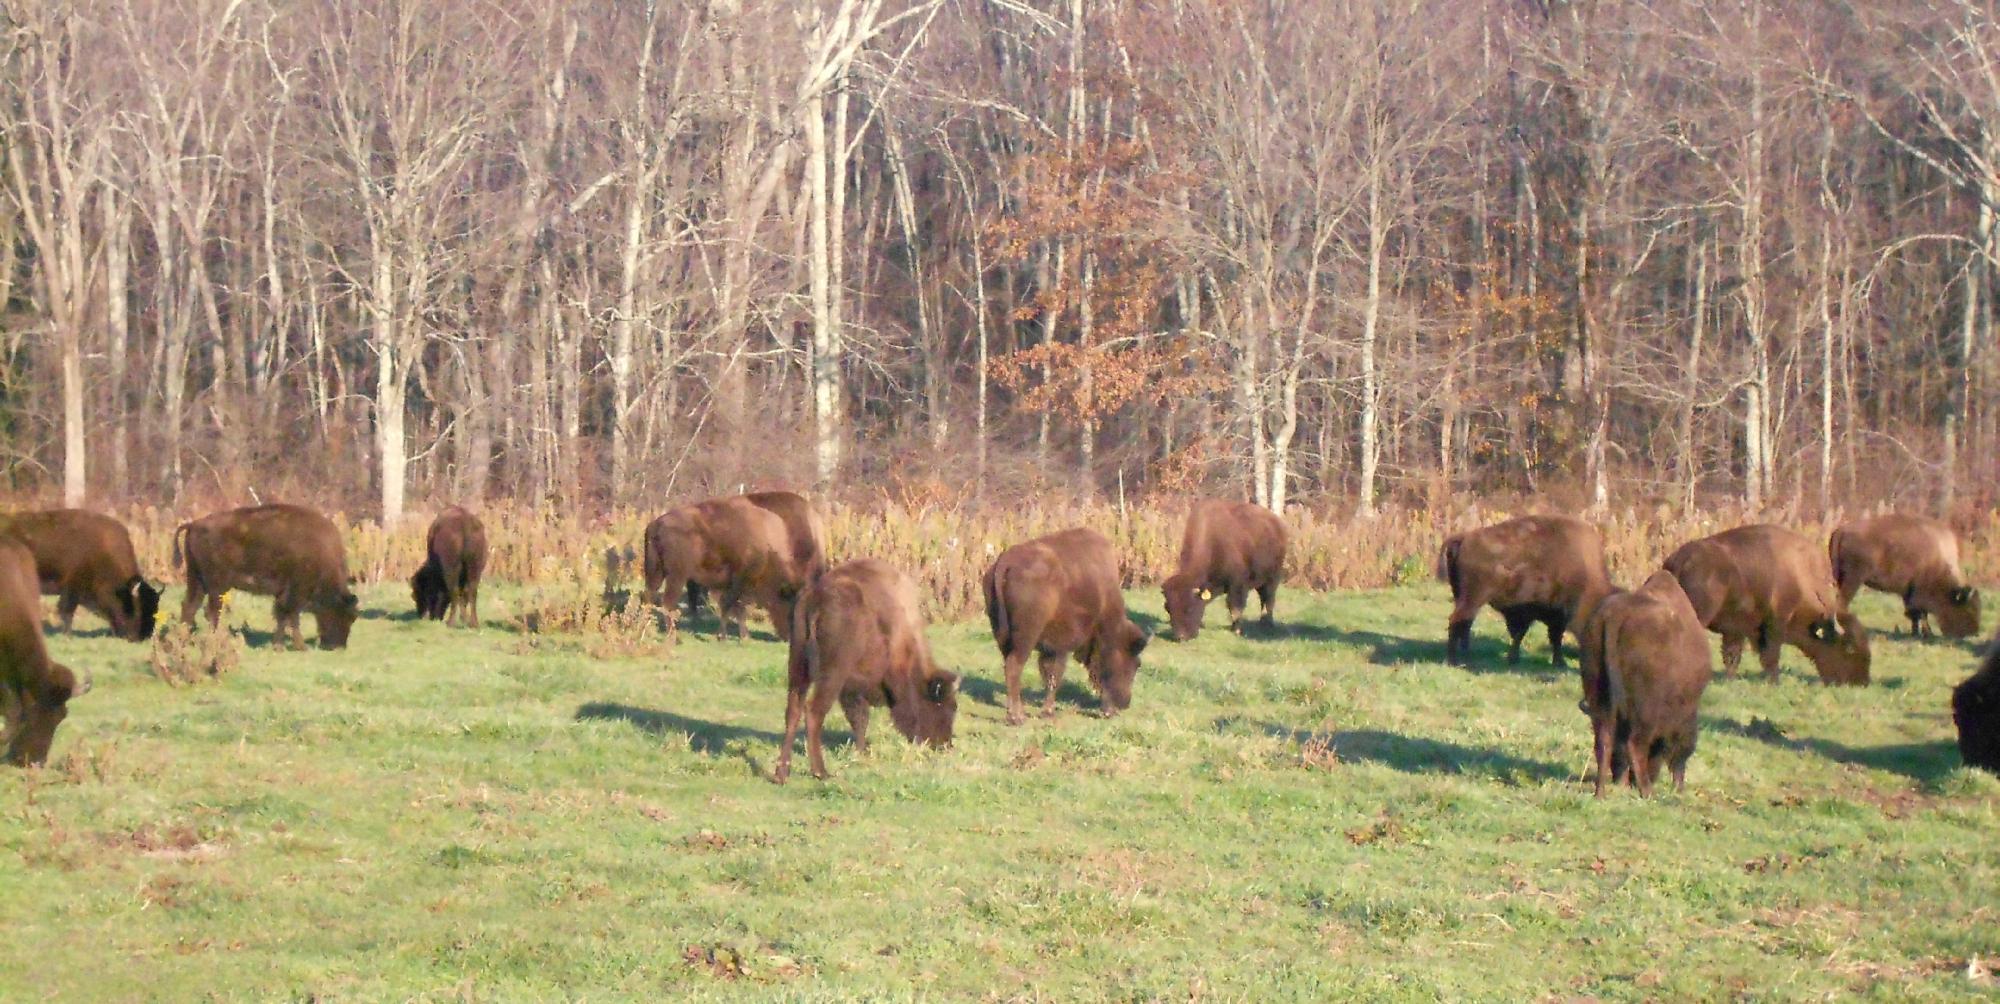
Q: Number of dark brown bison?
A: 14